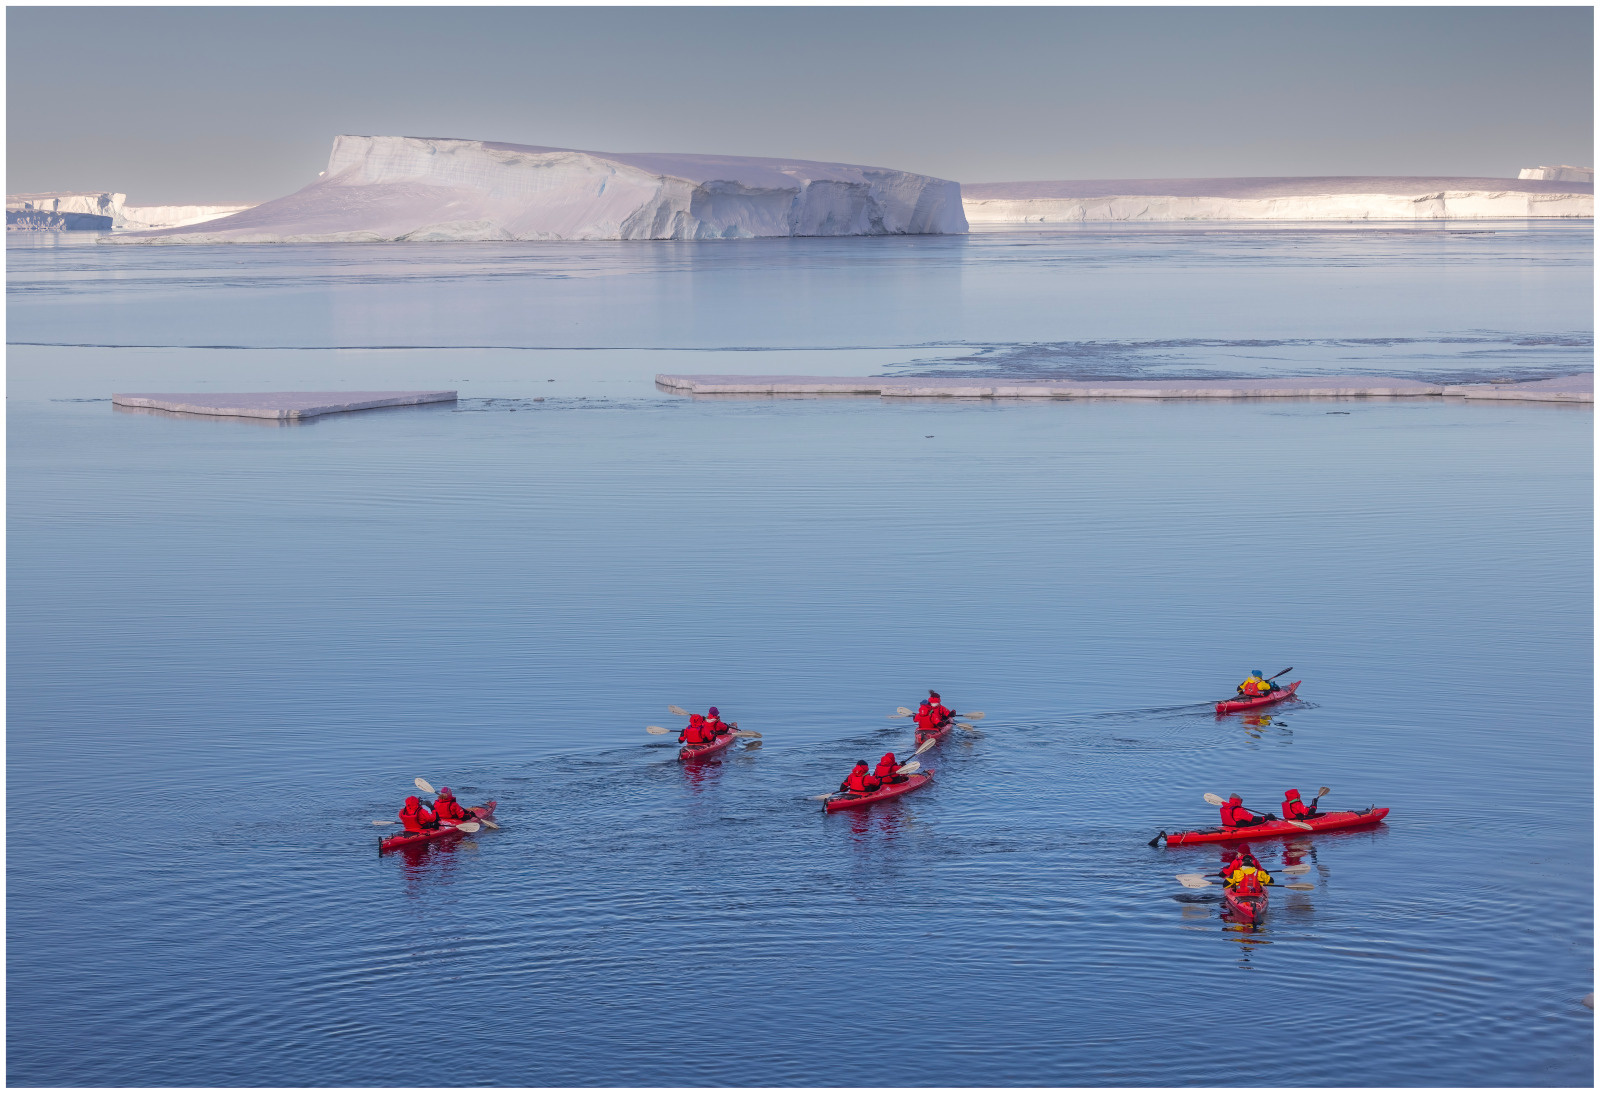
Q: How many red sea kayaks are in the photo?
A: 7